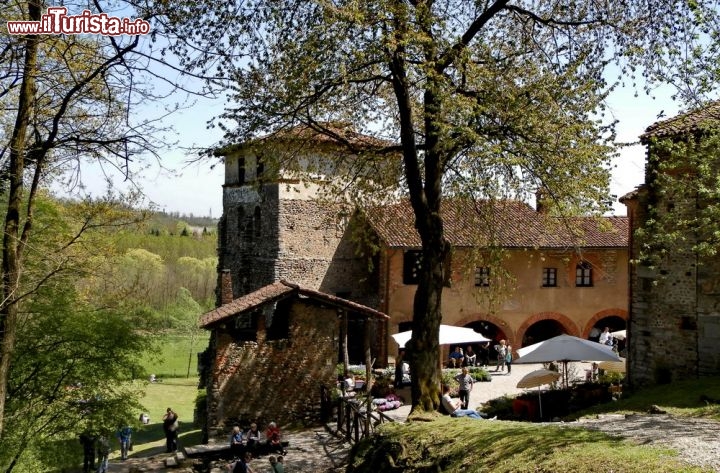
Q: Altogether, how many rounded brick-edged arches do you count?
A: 3